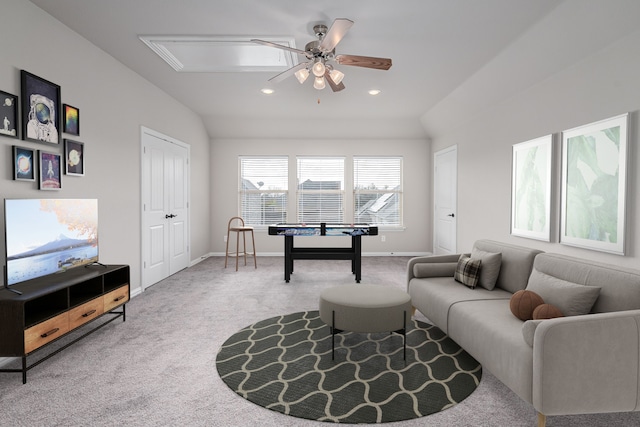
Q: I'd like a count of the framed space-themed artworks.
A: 6